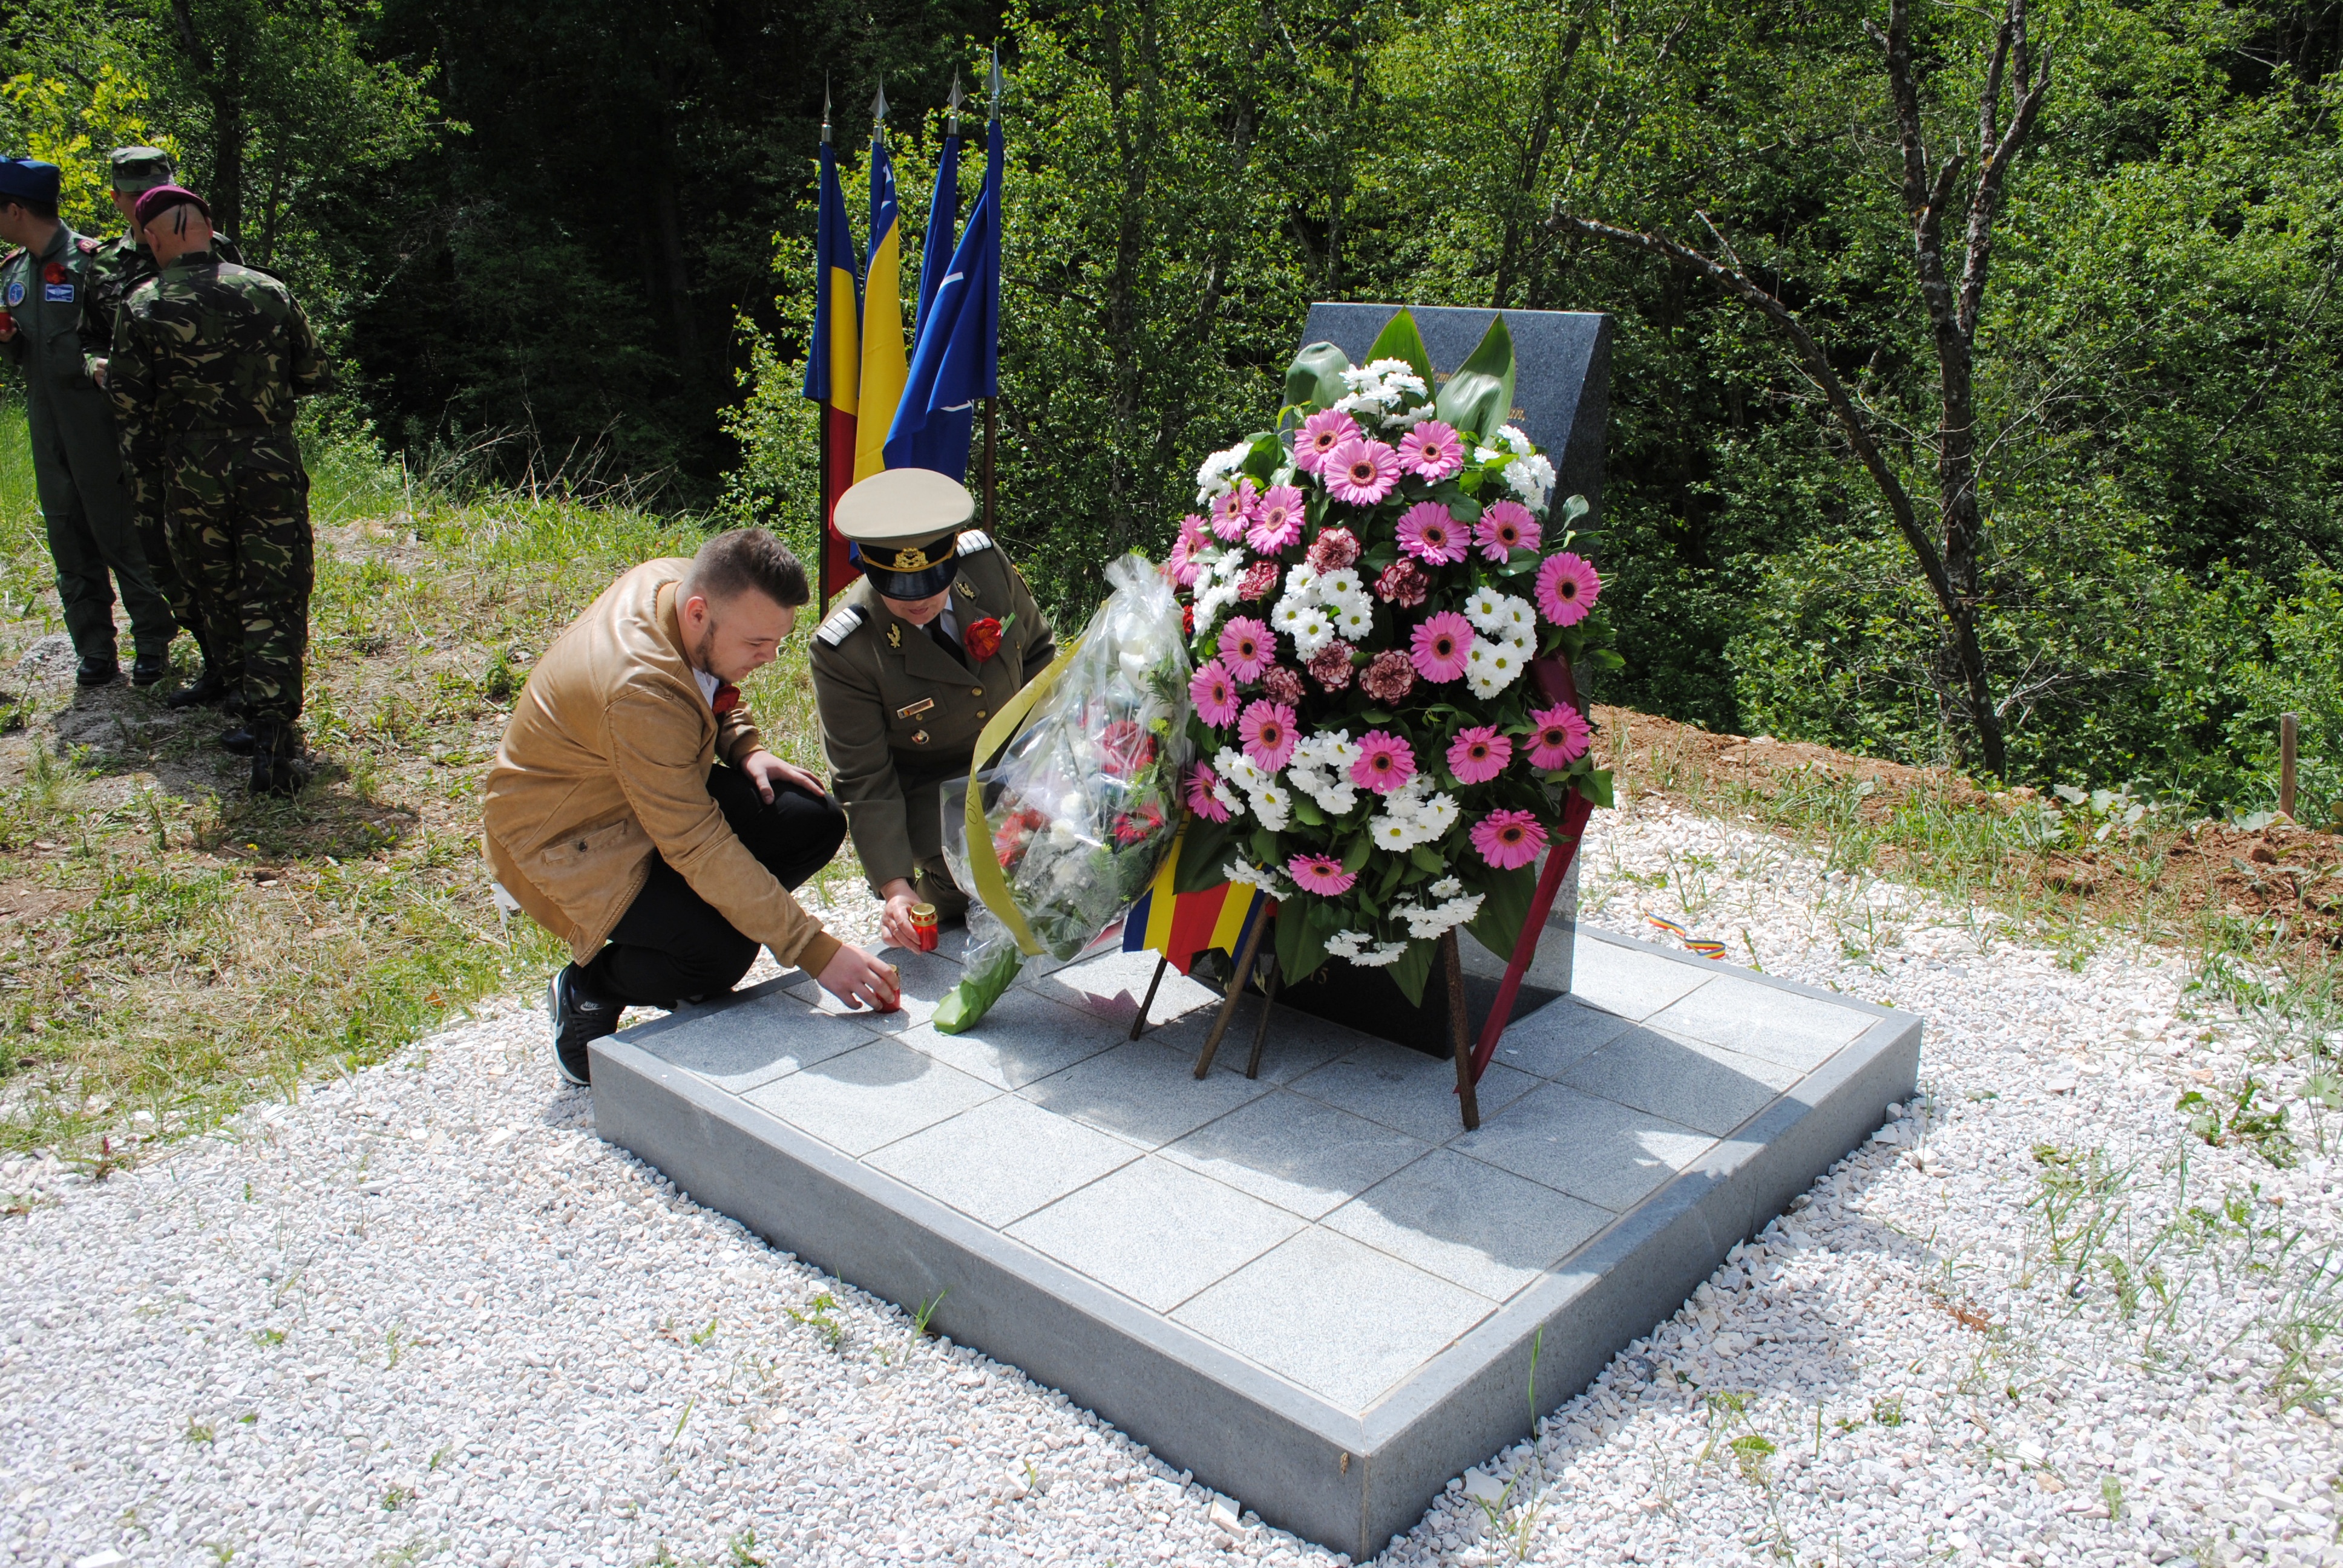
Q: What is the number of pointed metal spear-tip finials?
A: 4